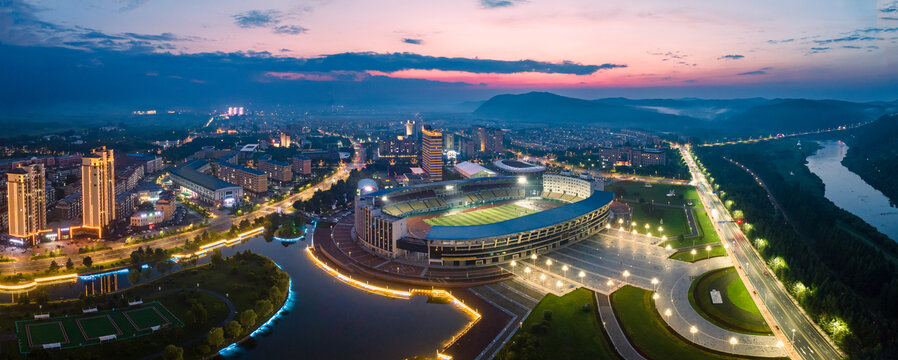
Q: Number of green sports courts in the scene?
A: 3